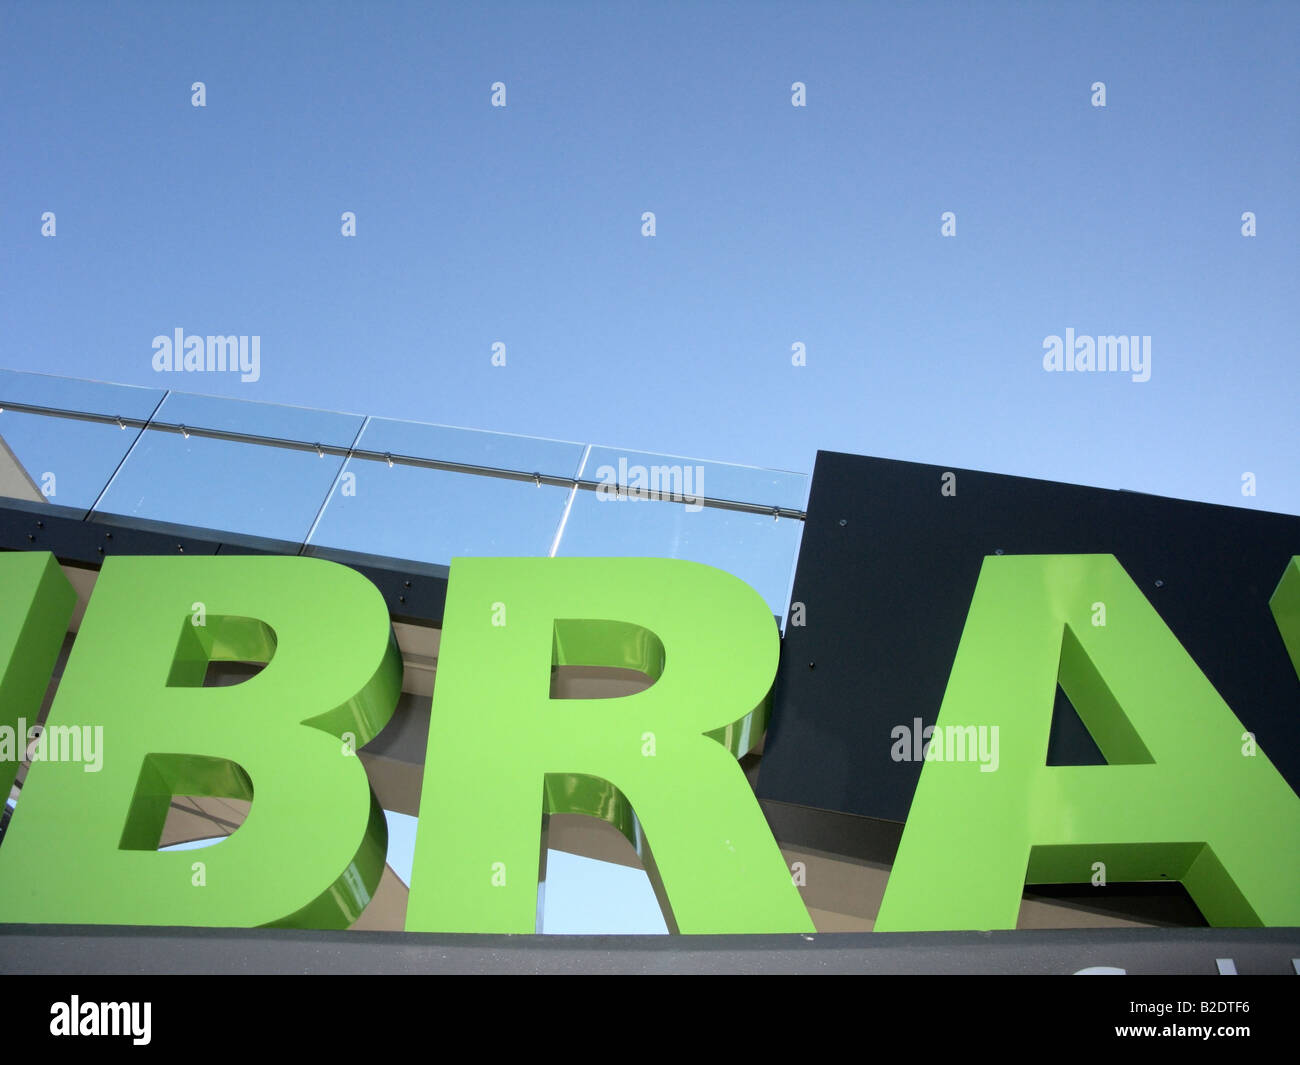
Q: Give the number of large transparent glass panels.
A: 4